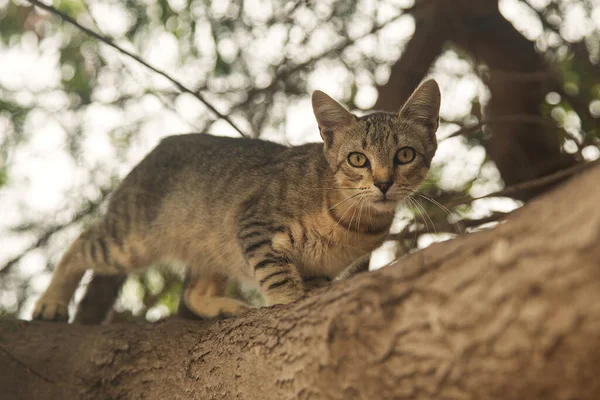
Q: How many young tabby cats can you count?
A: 1